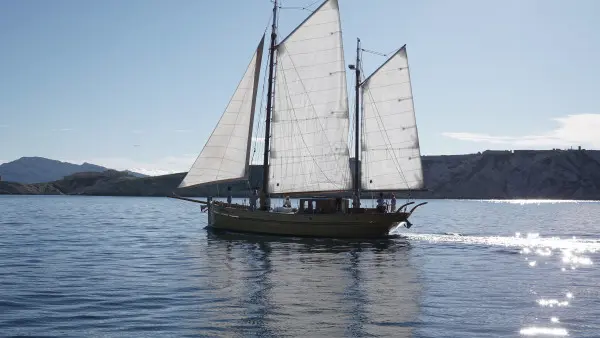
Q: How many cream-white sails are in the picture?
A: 3